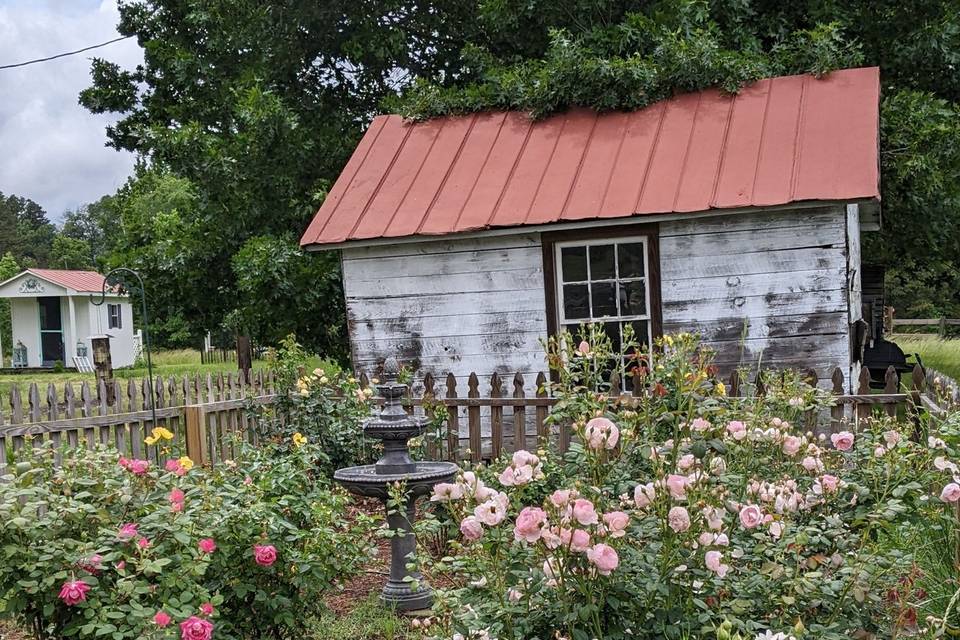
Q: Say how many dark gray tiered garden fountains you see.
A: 1